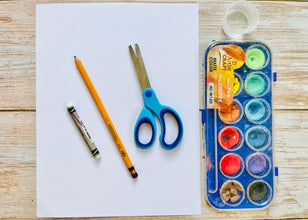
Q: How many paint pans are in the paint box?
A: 12